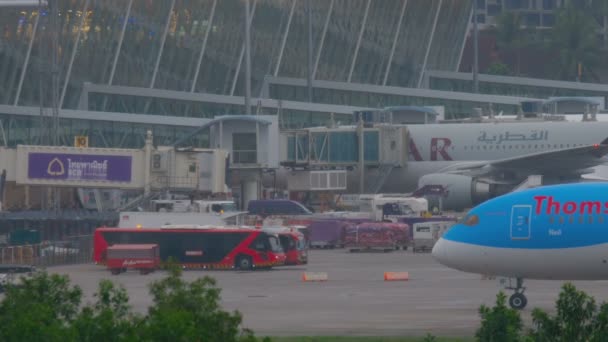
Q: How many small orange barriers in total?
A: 2